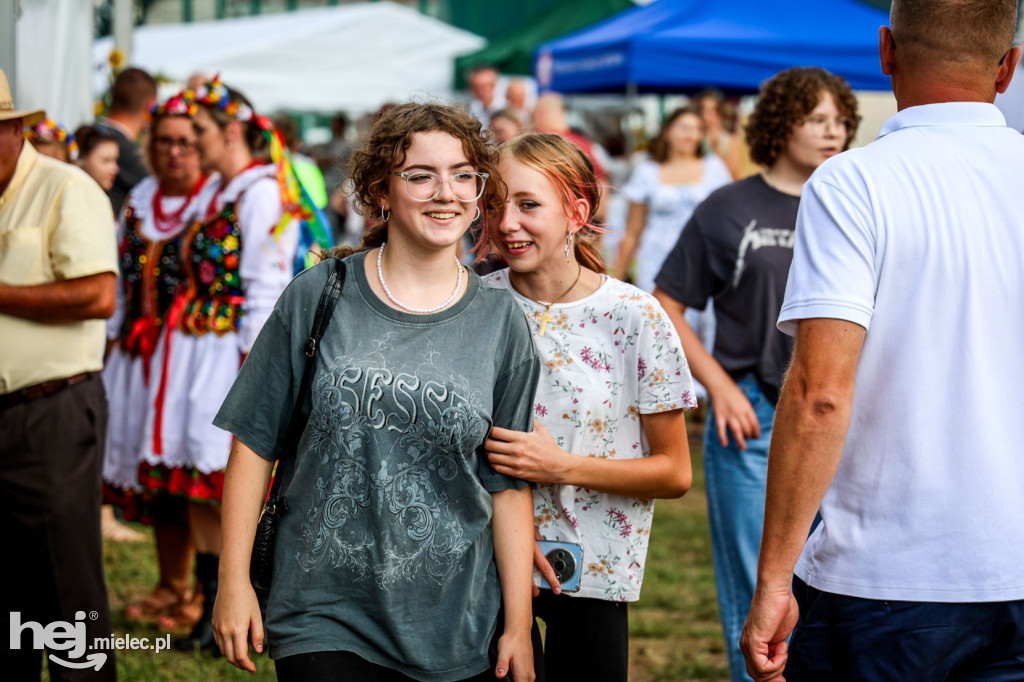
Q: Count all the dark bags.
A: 1